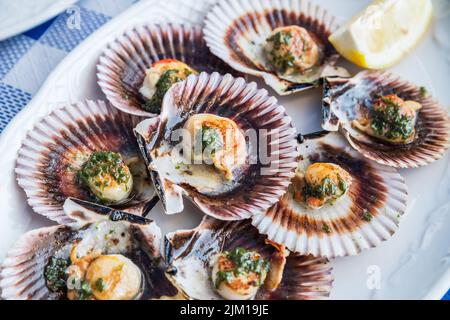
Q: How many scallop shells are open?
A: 8